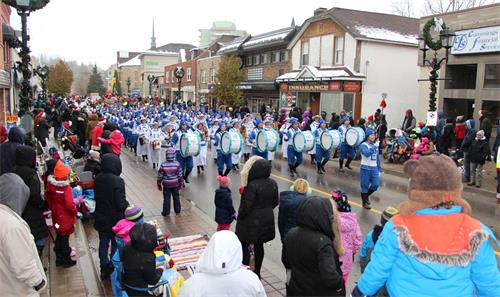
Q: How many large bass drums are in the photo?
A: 6